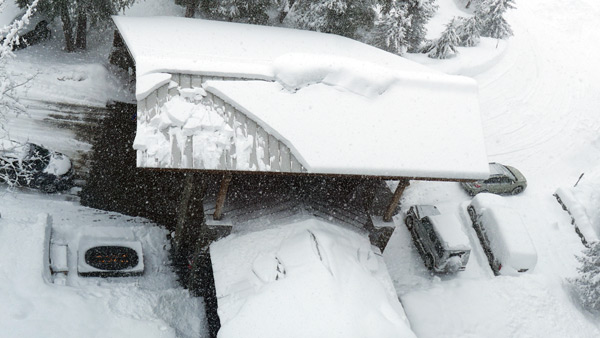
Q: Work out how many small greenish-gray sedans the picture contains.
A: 1